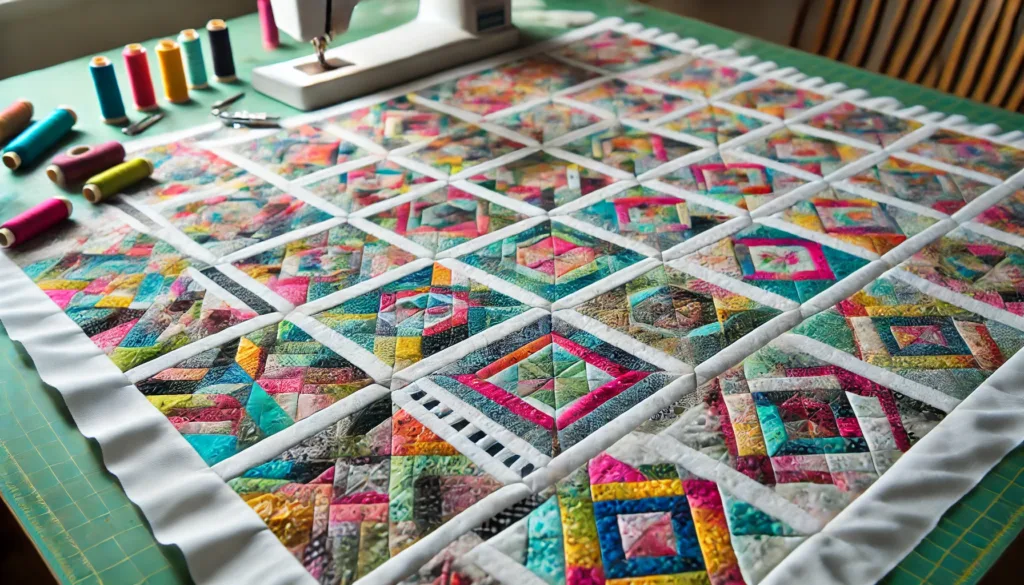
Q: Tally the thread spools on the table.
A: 11